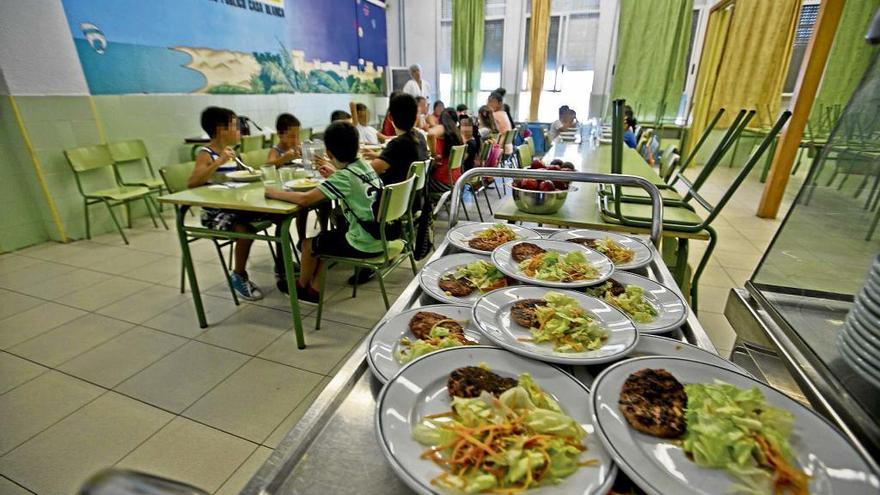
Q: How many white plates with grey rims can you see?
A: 10